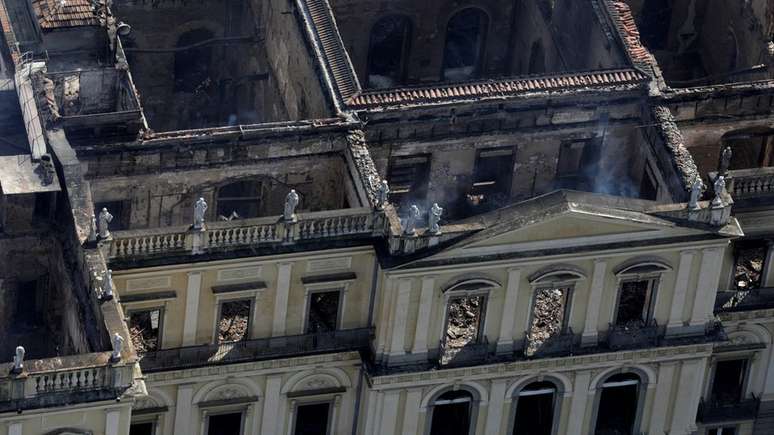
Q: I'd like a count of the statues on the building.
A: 13